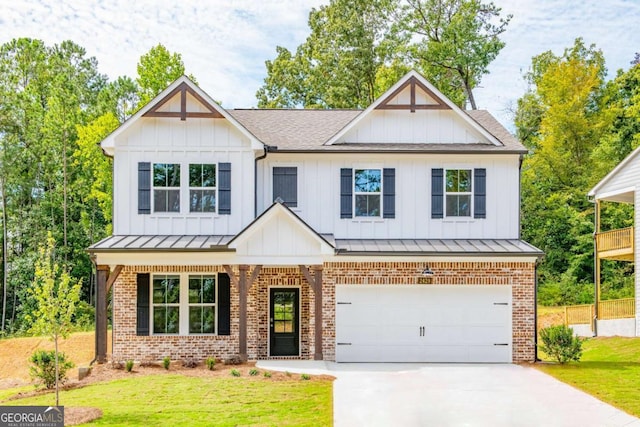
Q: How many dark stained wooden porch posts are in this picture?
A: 3